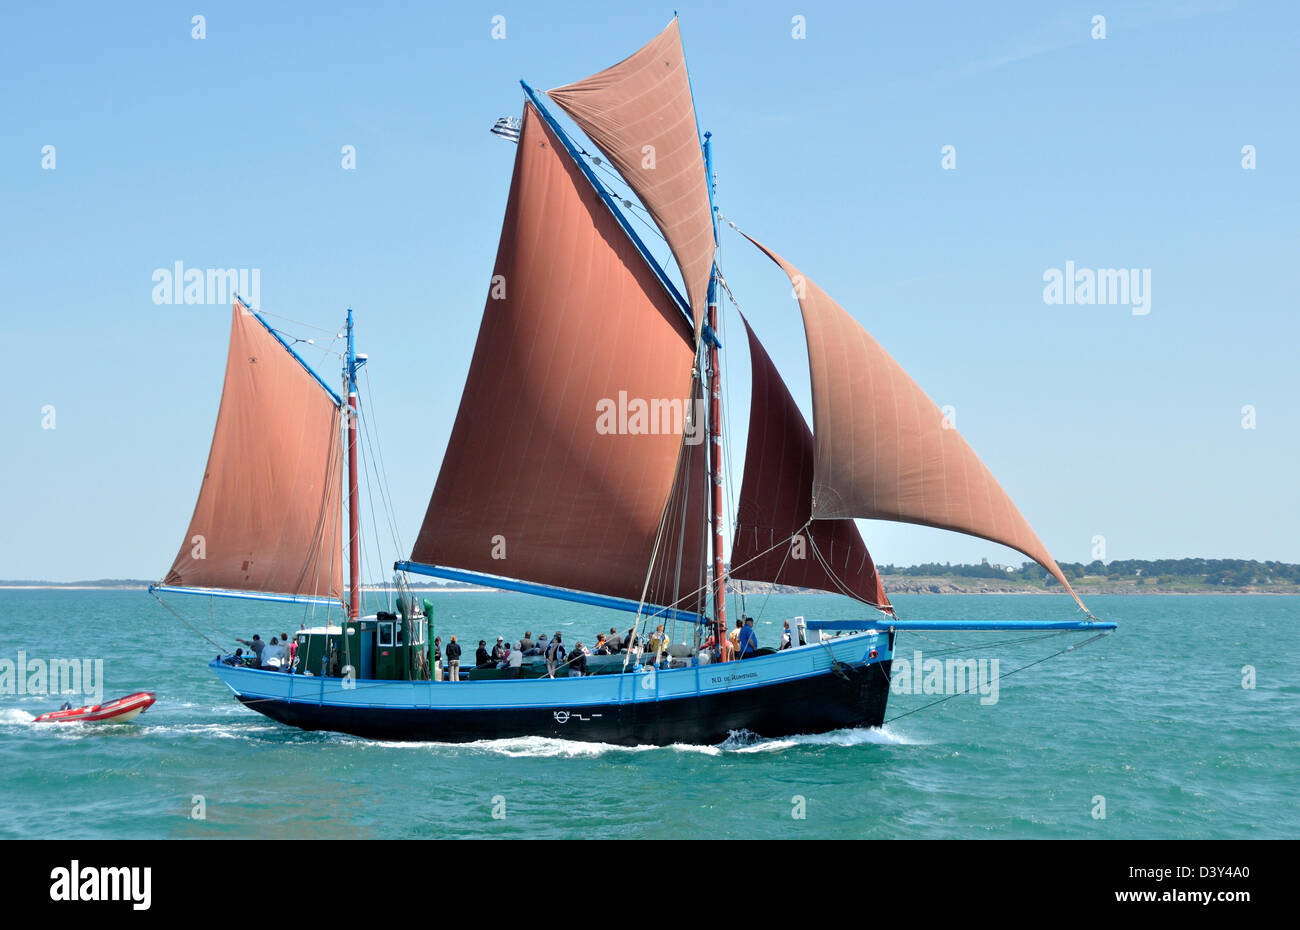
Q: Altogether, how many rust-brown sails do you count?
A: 5